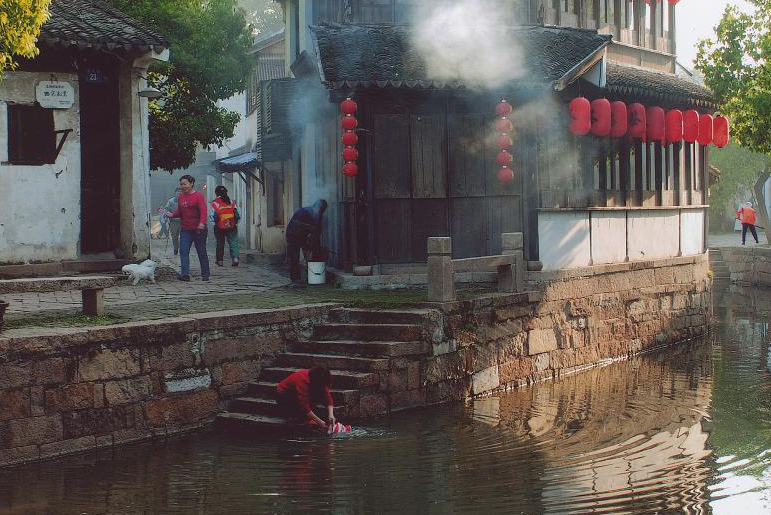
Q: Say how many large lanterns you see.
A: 9